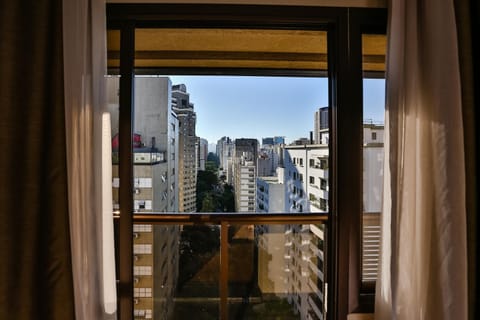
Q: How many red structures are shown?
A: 1